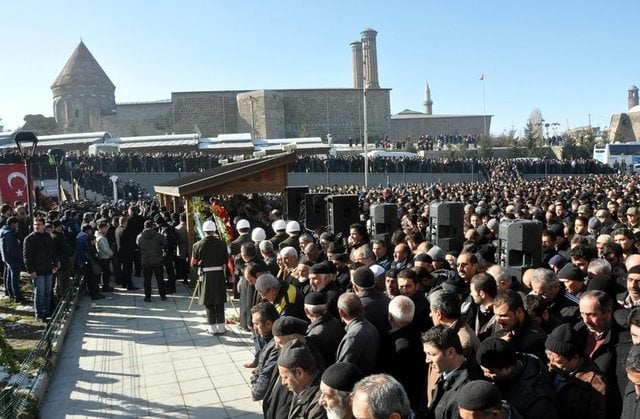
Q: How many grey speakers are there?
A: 3